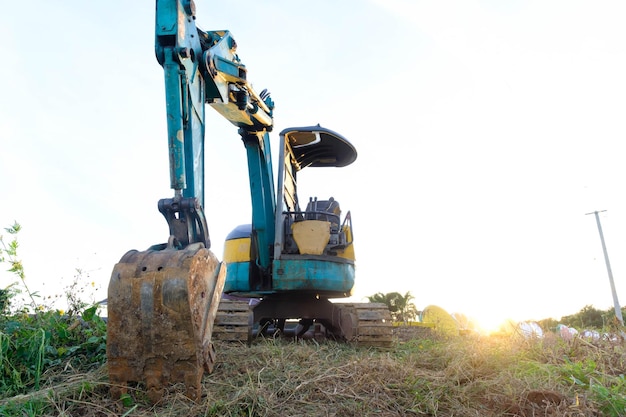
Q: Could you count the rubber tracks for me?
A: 2